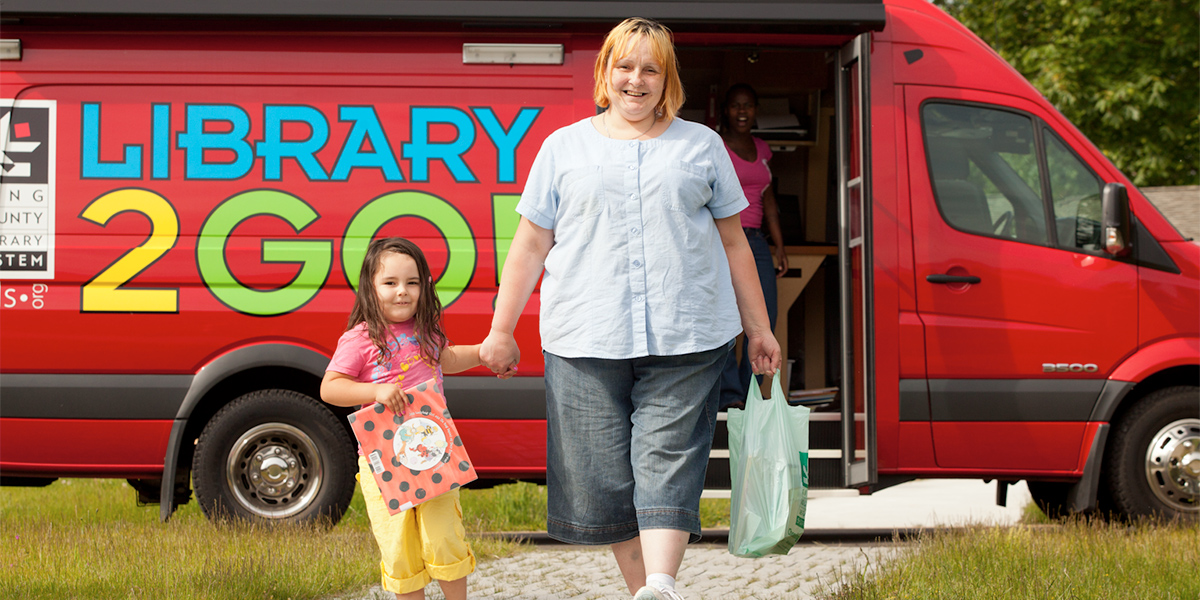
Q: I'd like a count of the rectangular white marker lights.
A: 2